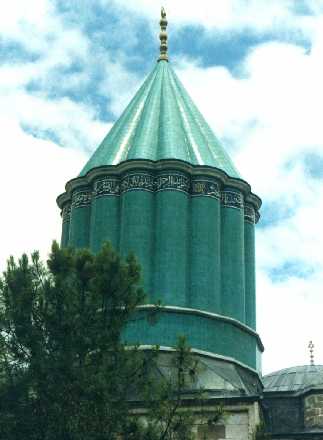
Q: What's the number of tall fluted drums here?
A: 1